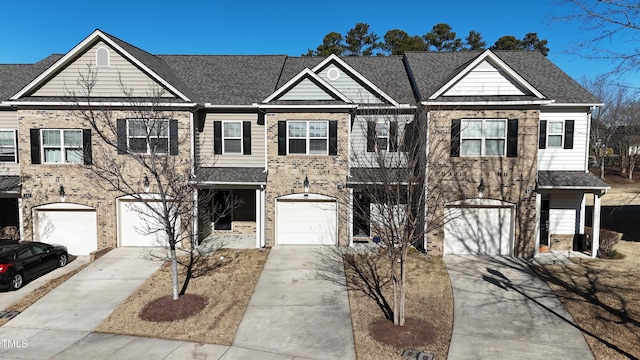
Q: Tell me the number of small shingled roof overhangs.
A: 4